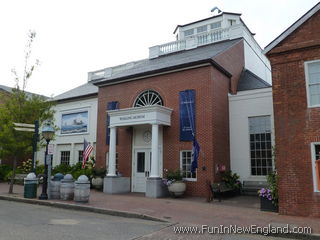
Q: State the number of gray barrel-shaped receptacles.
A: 3